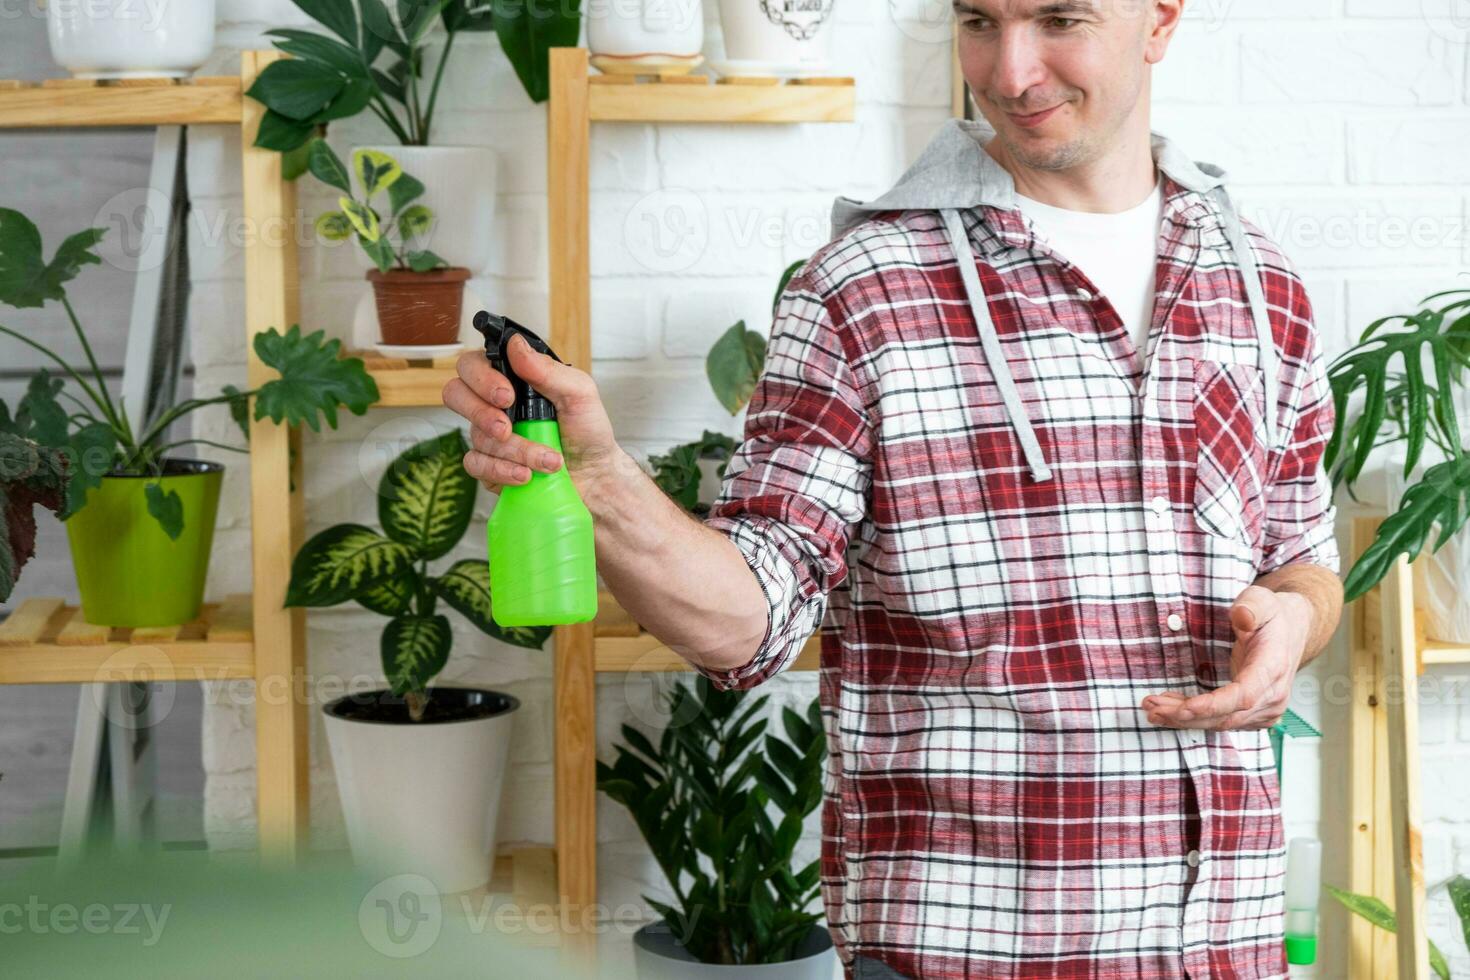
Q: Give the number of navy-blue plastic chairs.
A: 0